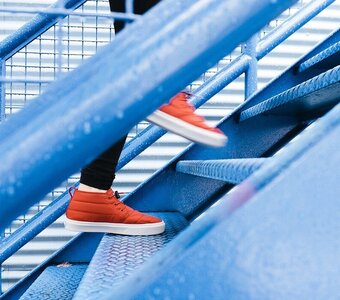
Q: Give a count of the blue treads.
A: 5